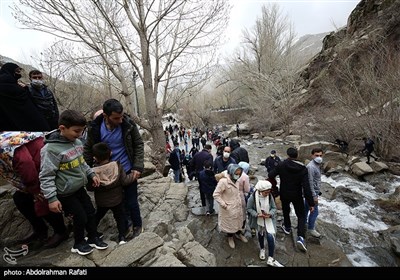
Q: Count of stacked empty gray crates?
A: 0